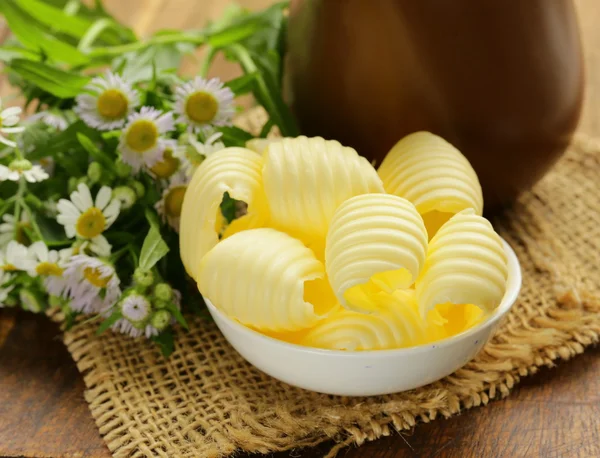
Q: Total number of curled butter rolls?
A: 7